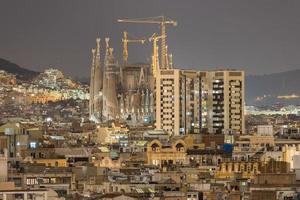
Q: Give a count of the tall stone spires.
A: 4